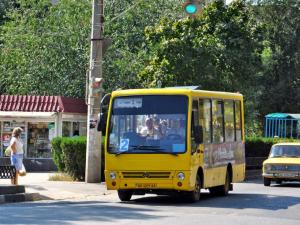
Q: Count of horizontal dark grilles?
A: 2